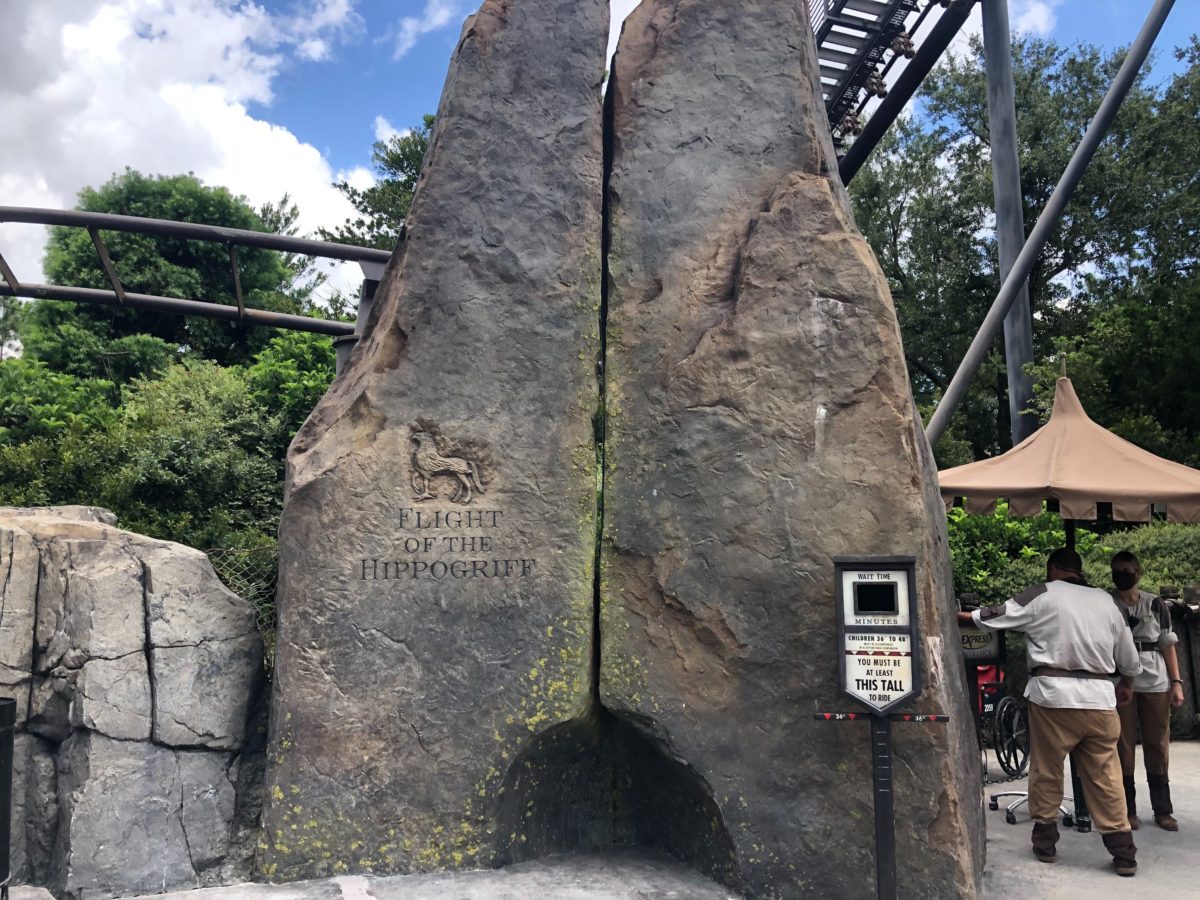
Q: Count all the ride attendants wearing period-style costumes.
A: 2